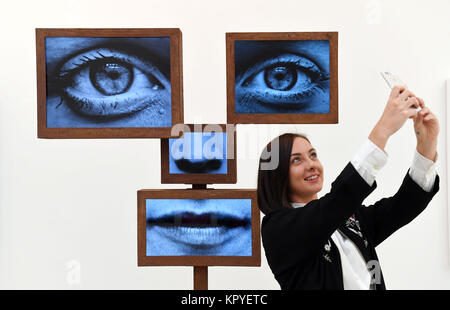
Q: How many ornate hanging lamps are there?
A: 0